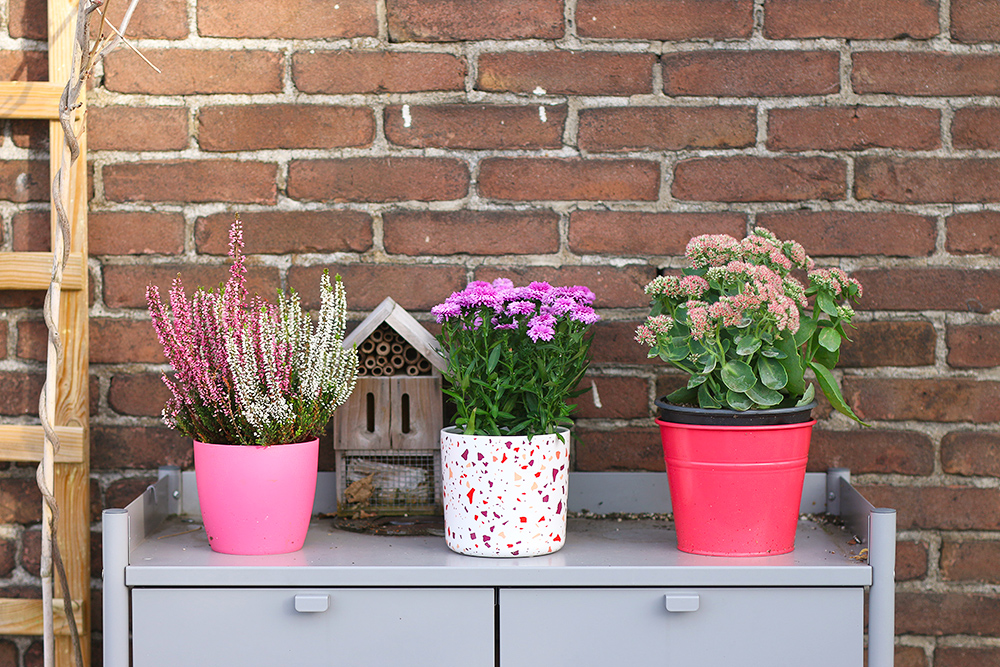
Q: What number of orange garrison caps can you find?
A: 0